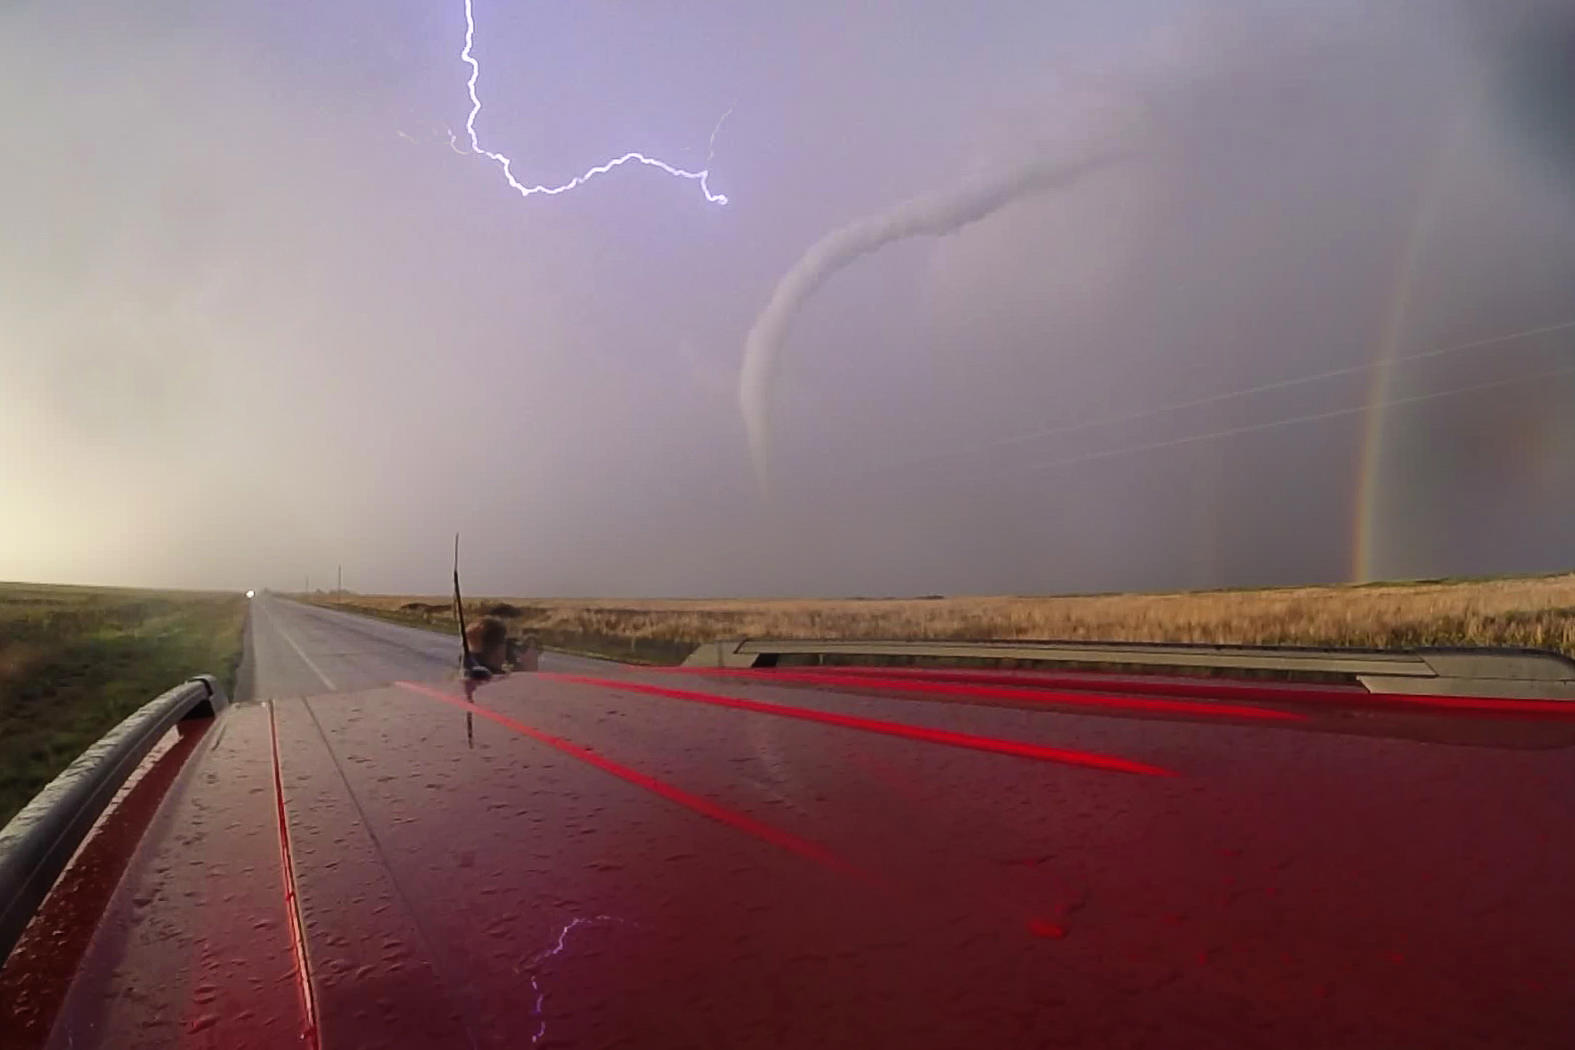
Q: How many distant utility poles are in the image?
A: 2